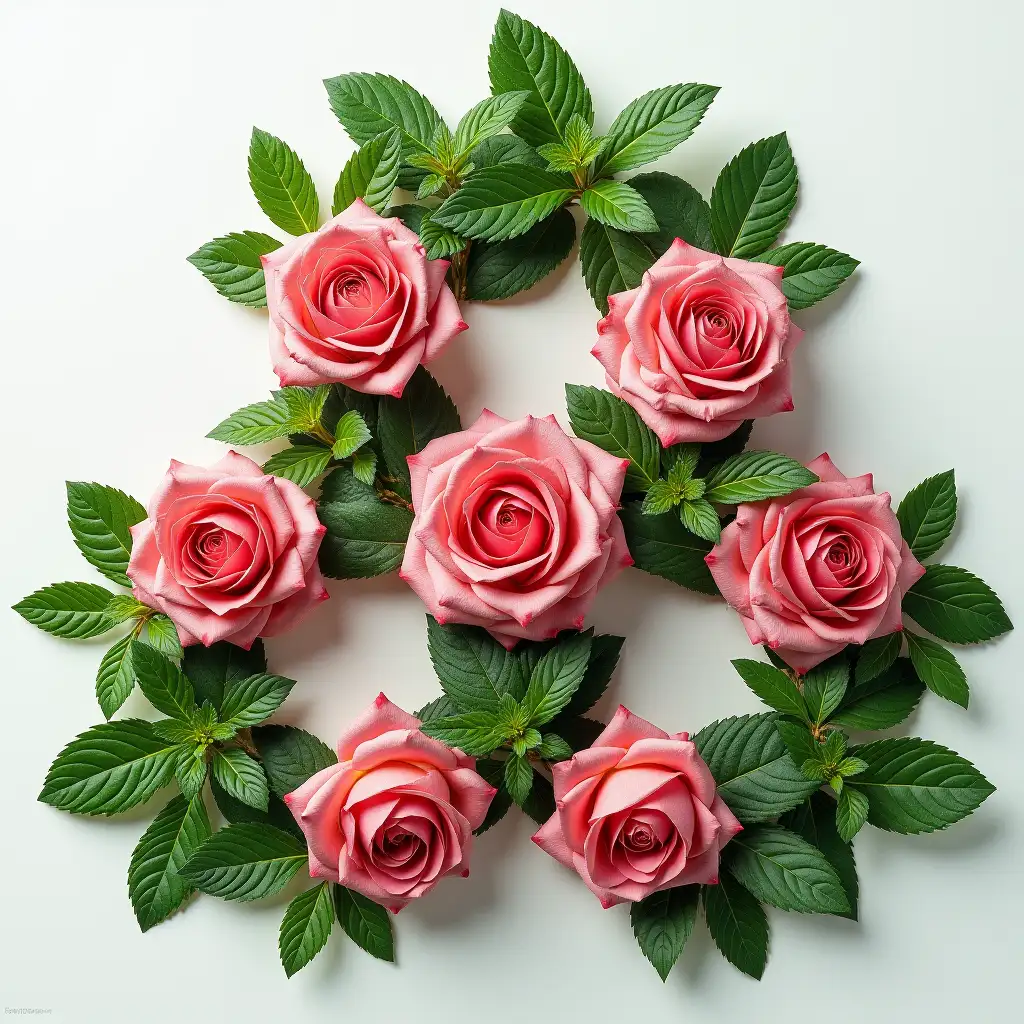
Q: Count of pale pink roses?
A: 7